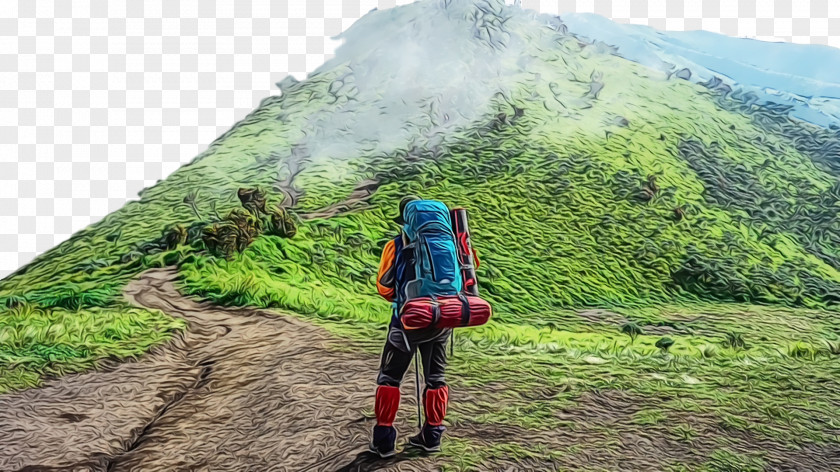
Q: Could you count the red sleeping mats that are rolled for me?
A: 1